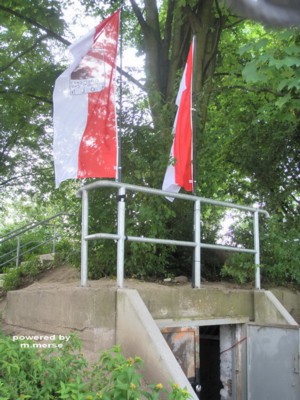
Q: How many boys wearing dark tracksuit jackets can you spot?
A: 0